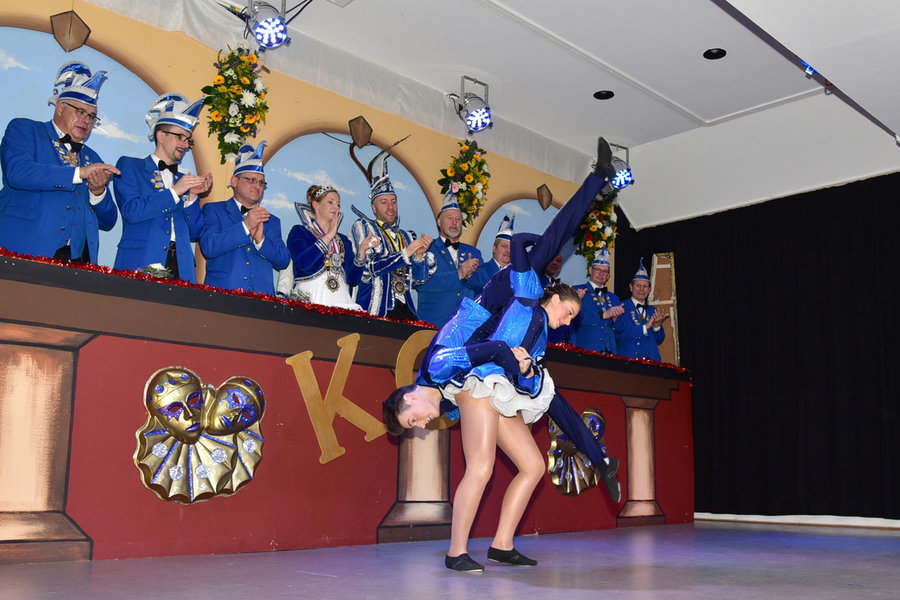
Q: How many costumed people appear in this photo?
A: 12